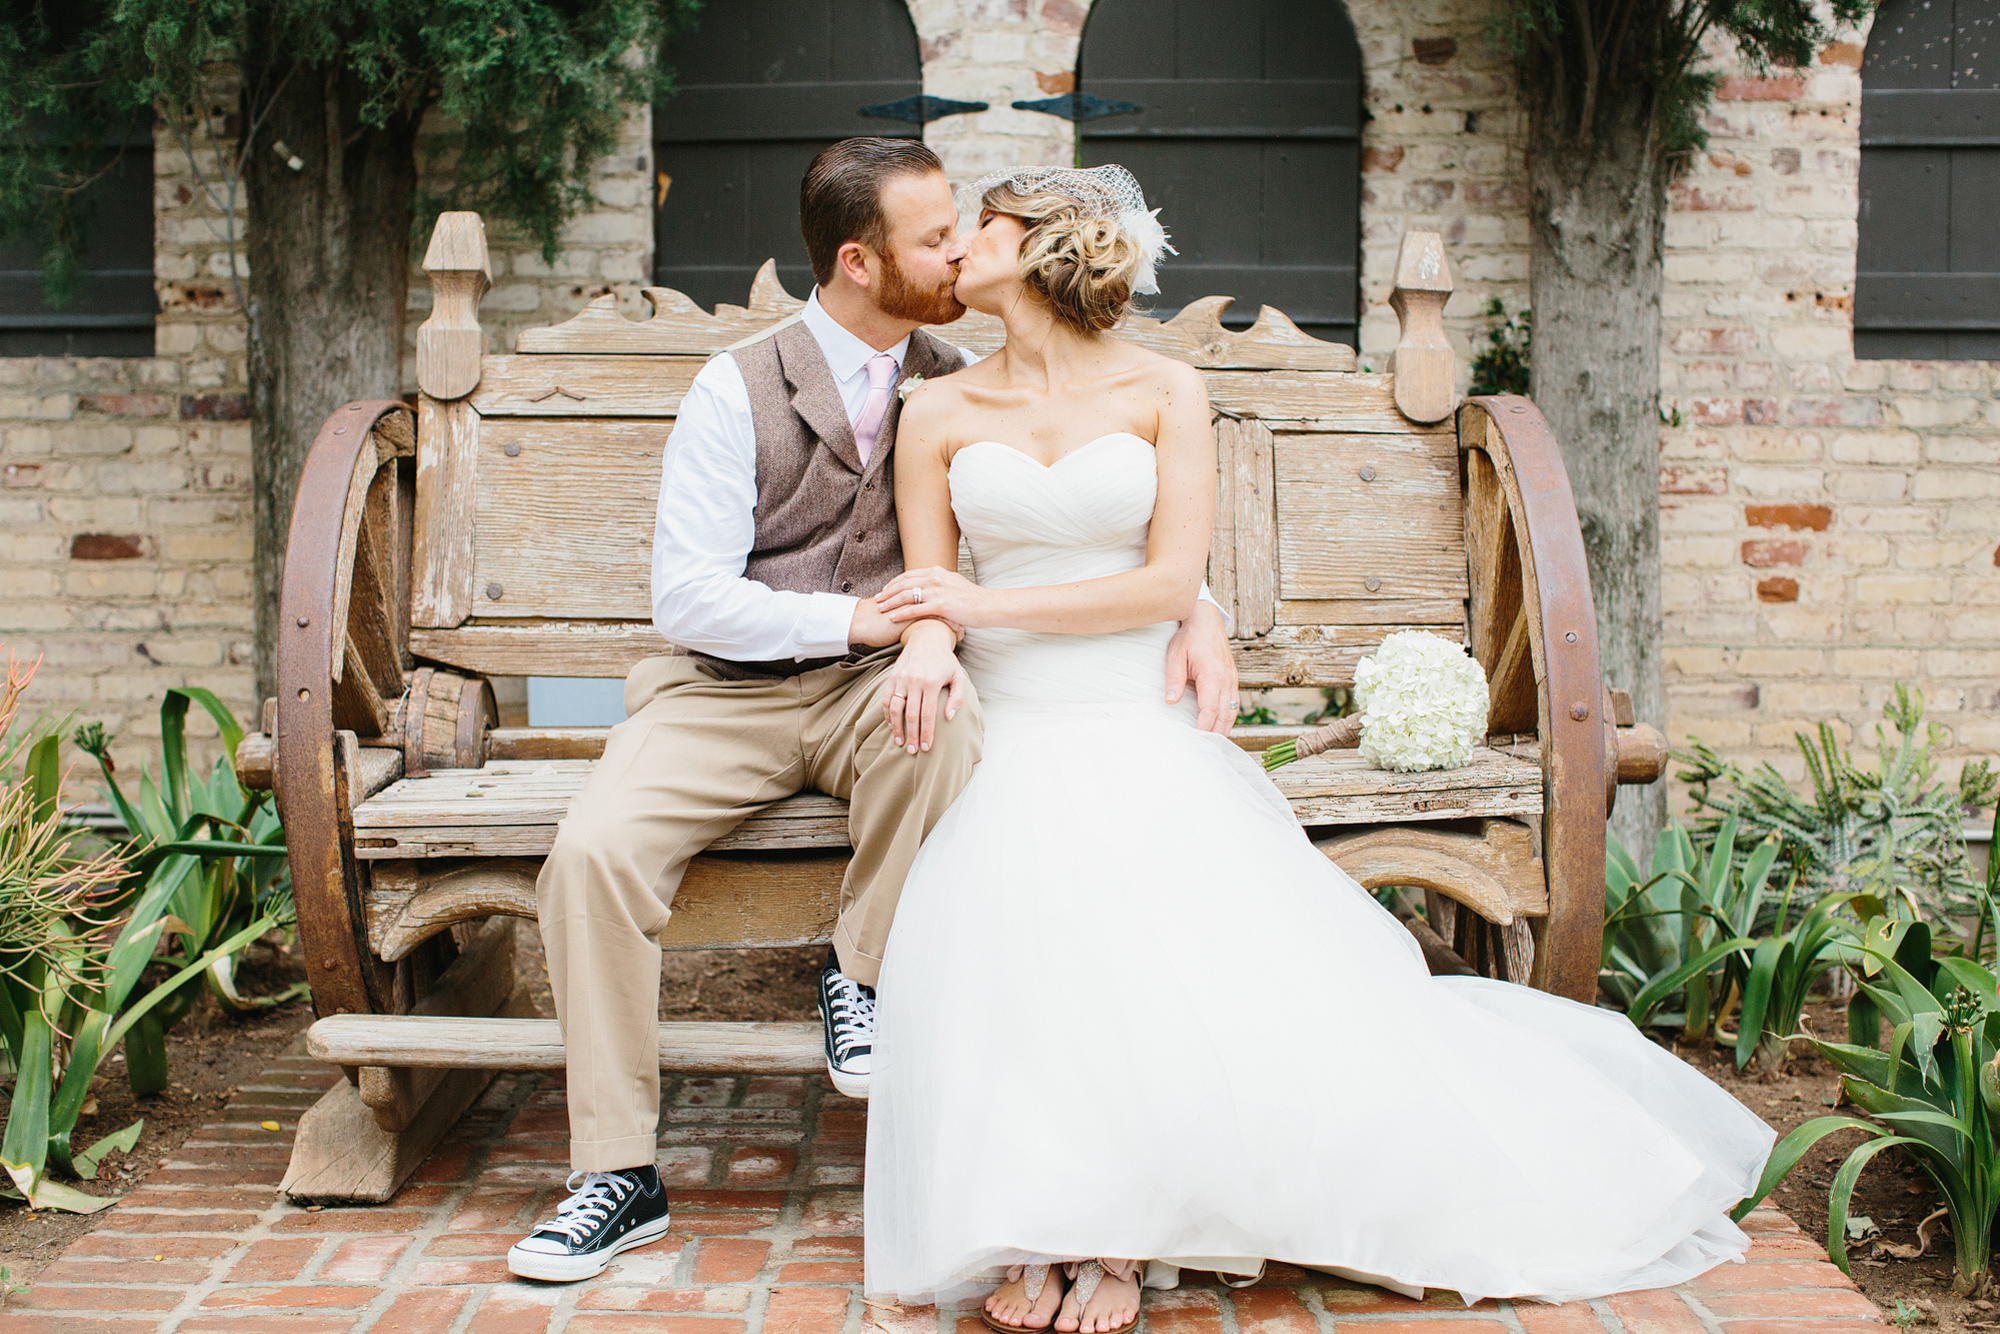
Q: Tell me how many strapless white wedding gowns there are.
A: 1